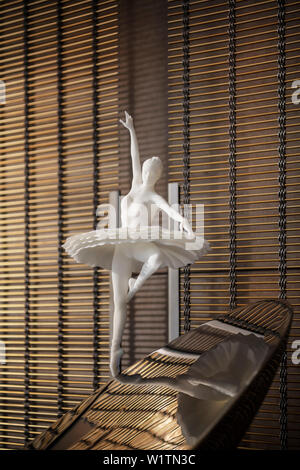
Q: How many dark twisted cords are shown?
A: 6